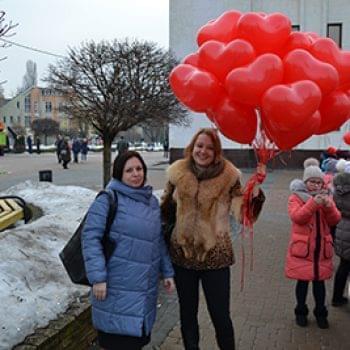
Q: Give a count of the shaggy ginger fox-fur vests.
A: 1